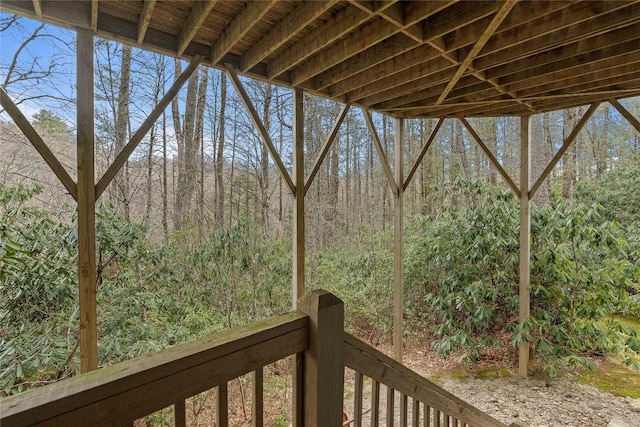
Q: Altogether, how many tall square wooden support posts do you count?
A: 4